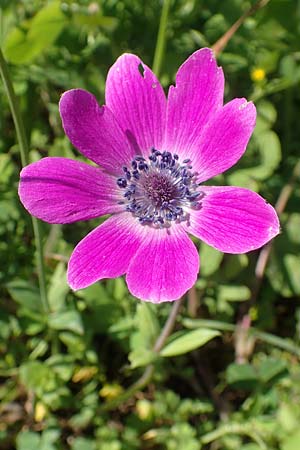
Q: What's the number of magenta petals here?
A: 8